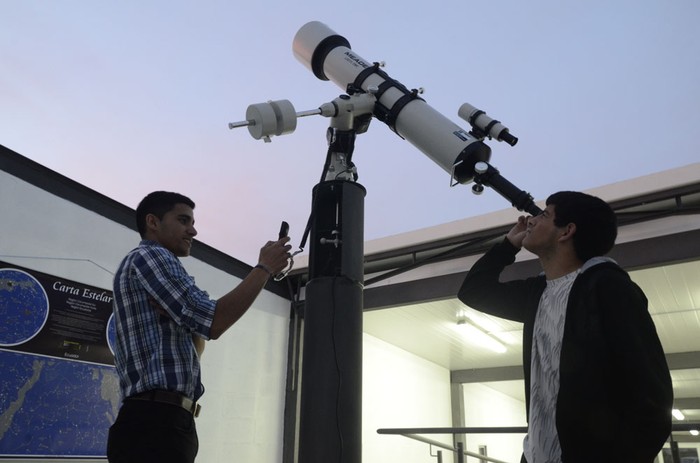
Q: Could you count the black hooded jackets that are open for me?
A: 1